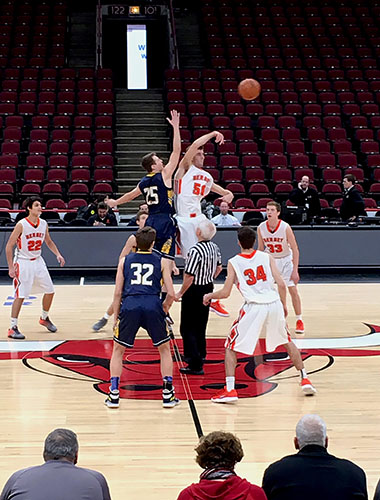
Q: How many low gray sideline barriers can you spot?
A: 1